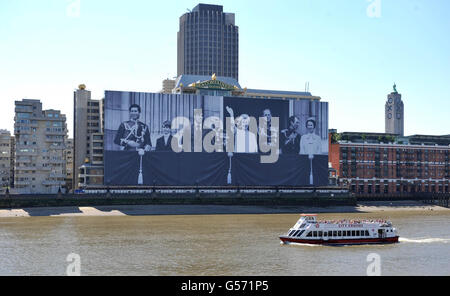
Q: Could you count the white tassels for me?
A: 3